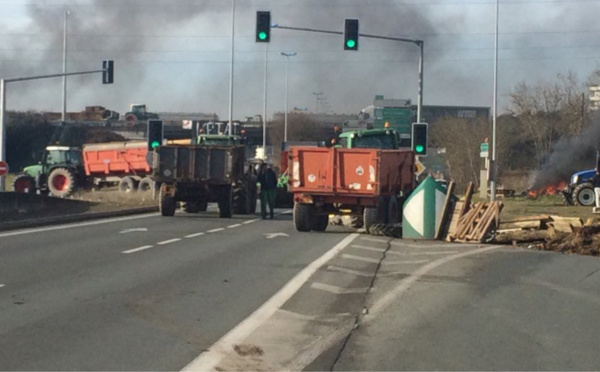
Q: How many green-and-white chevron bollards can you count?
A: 1